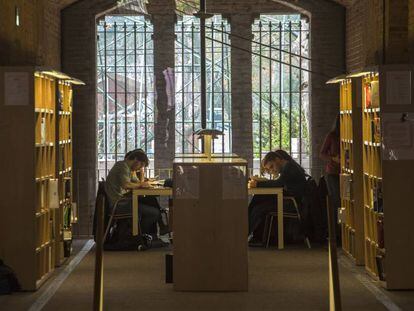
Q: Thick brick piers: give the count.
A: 2